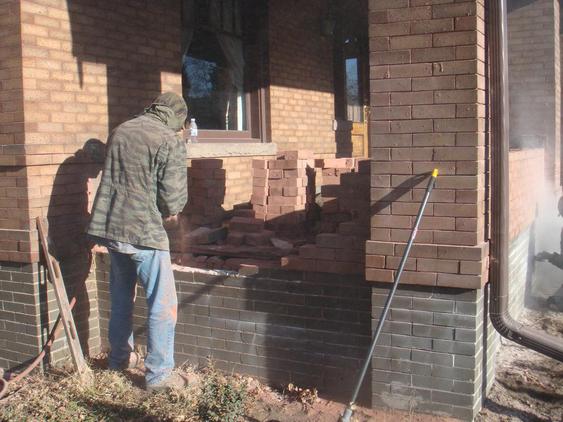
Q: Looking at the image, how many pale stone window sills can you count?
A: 1